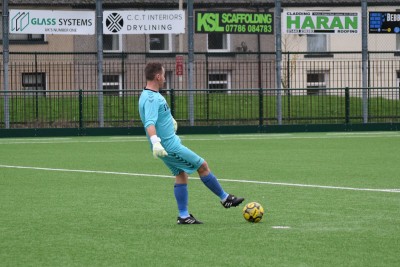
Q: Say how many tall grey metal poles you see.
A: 5